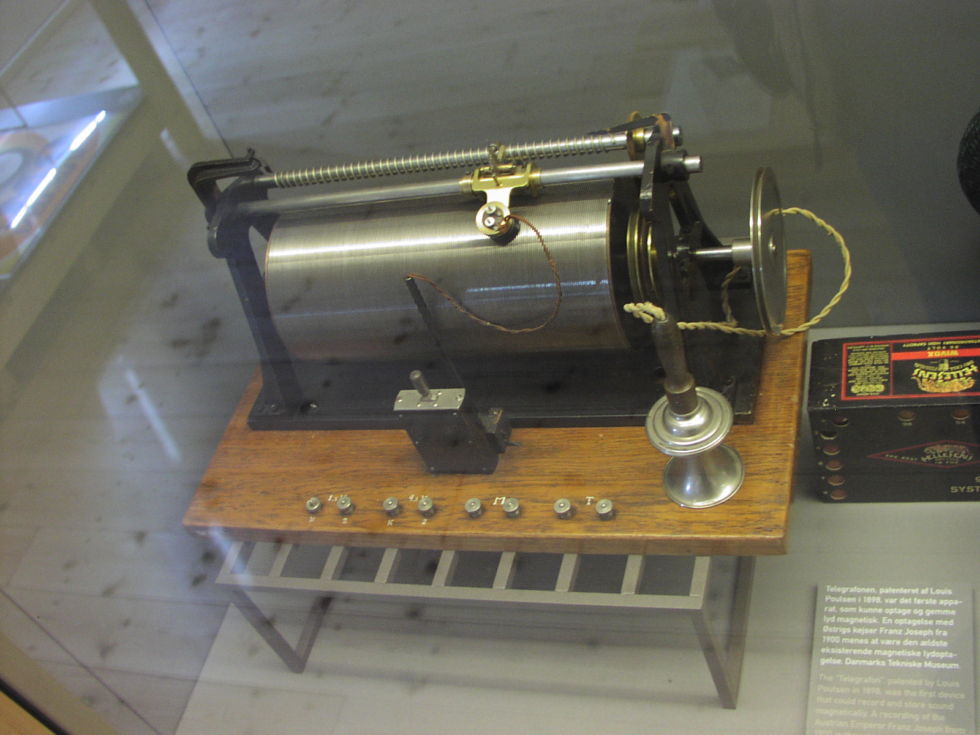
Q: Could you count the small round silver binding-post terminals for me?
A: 8